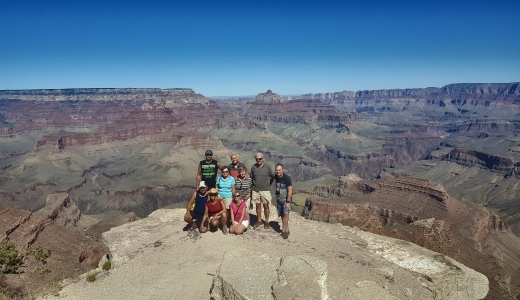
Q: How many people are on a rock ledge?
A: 9